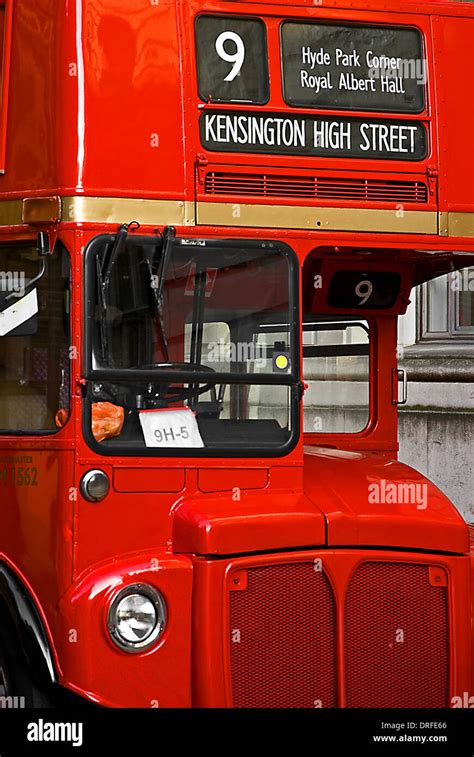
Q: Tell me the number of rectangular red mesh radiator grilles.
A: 2